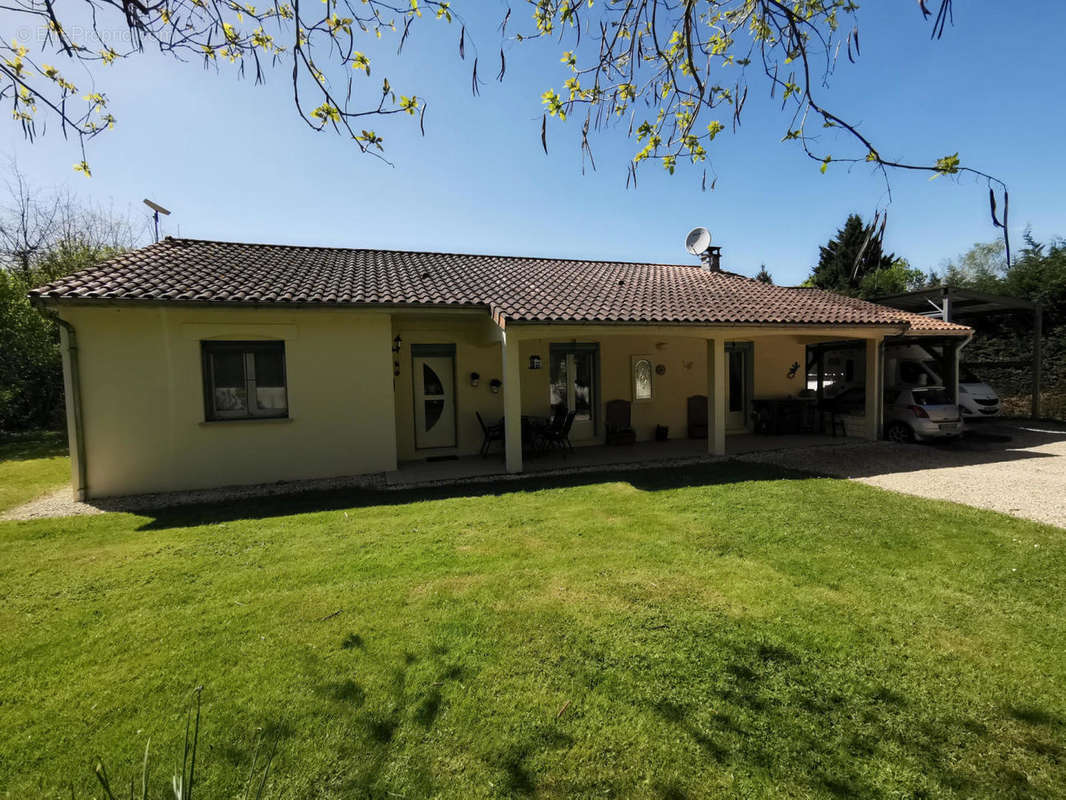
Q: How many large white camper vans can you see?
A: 1